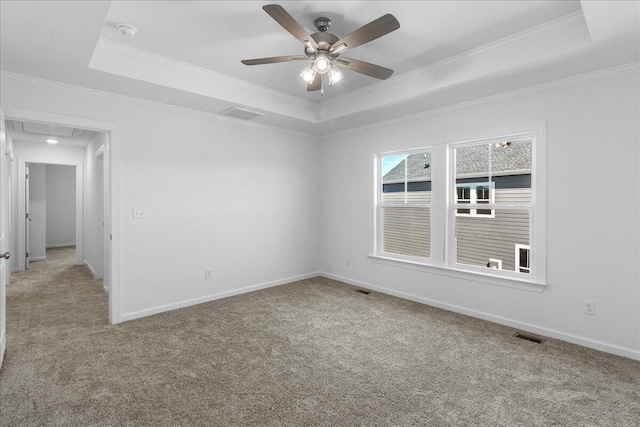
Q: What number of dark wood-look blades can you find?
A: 5